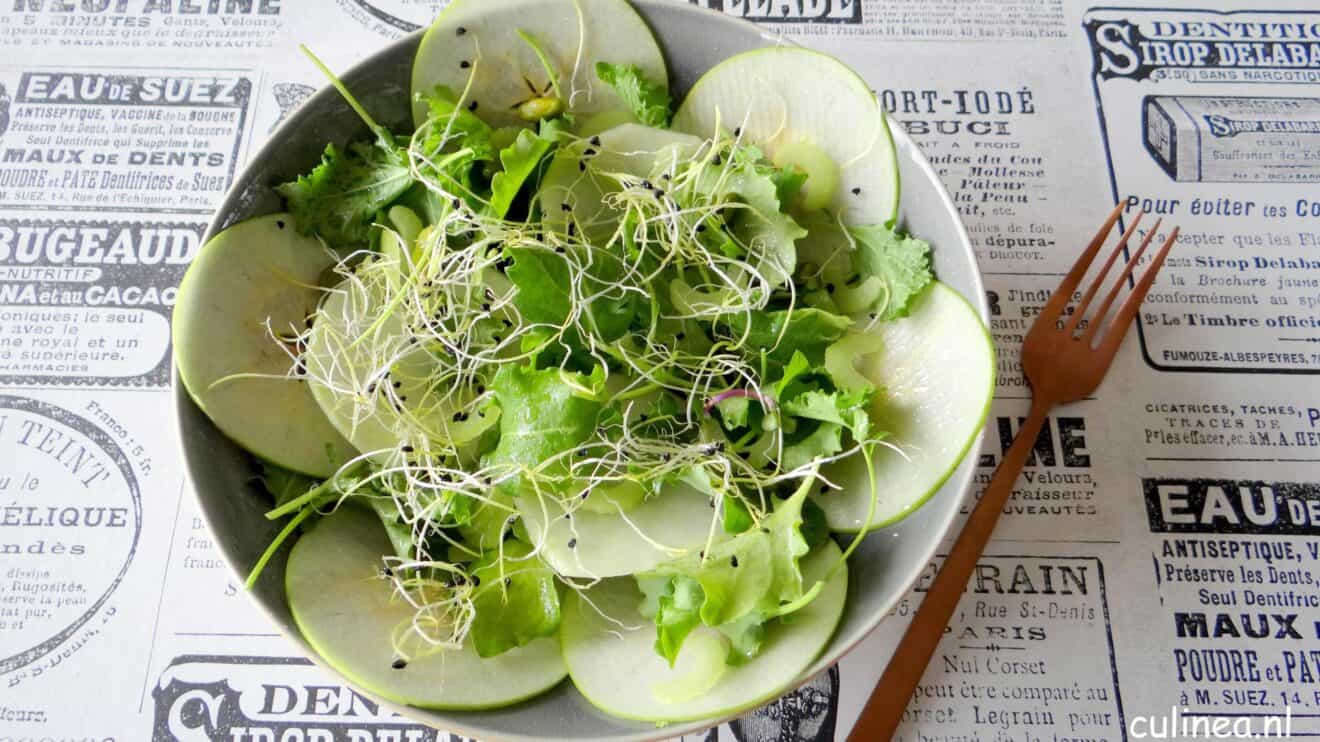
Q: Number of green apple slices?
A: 6